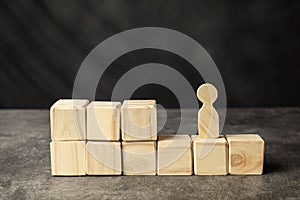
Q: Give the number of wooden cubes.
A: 9